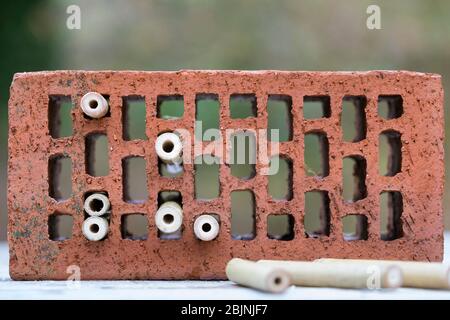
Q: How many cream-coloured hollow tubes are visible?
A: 9